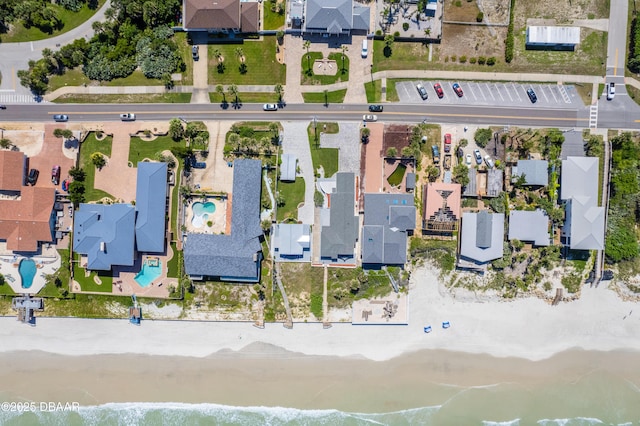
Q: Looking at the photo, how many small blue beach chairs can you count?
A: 2